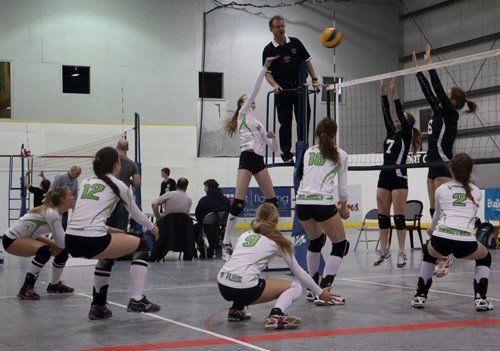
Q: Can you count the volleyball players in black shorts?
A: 8